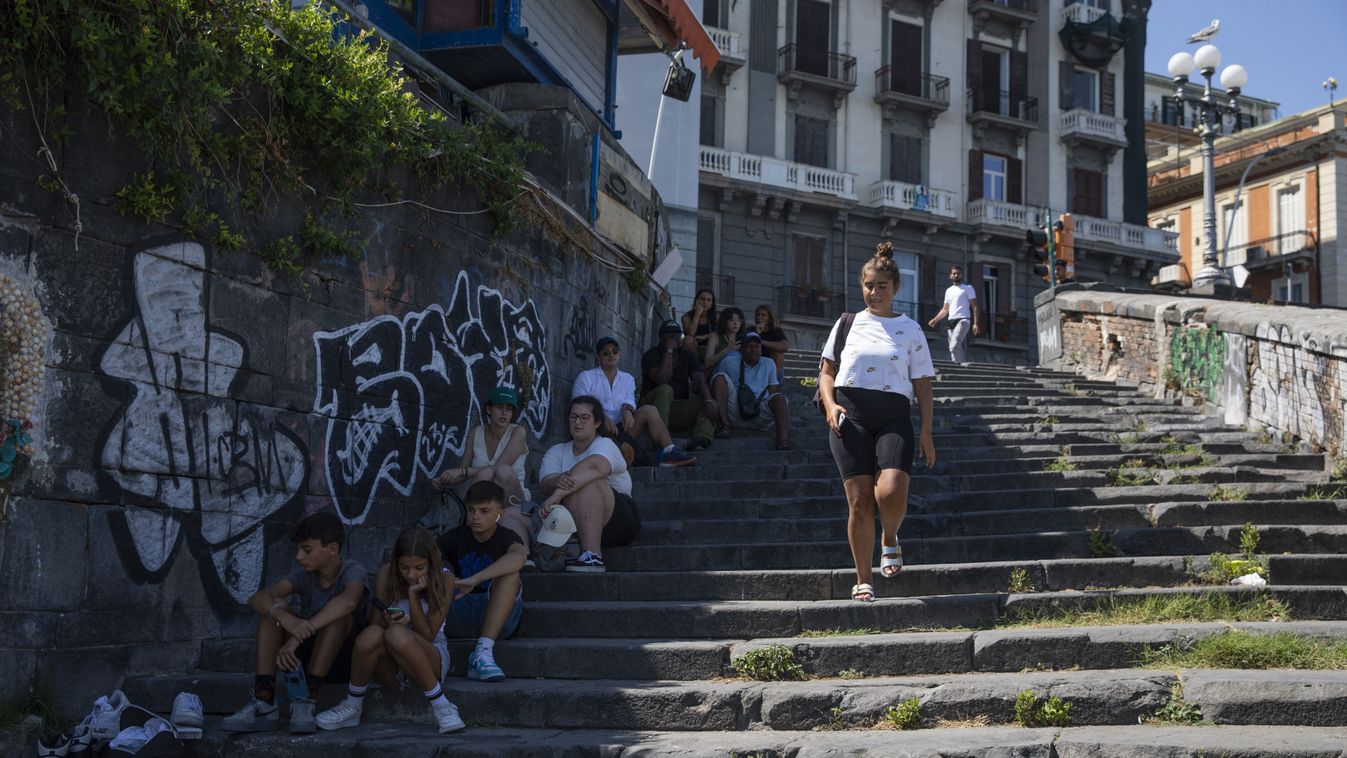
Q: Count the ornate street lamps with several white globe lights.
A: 1